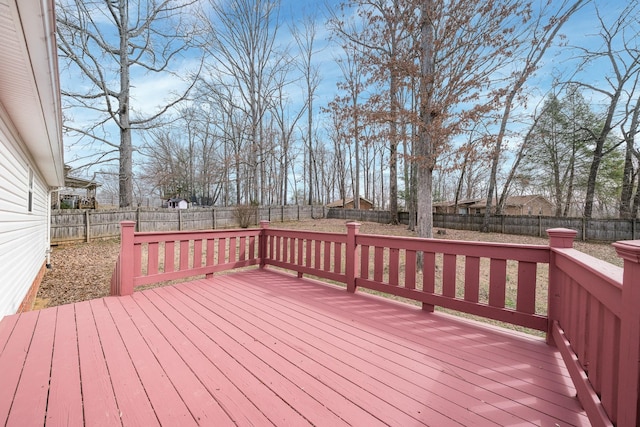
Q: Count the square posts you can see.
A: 5